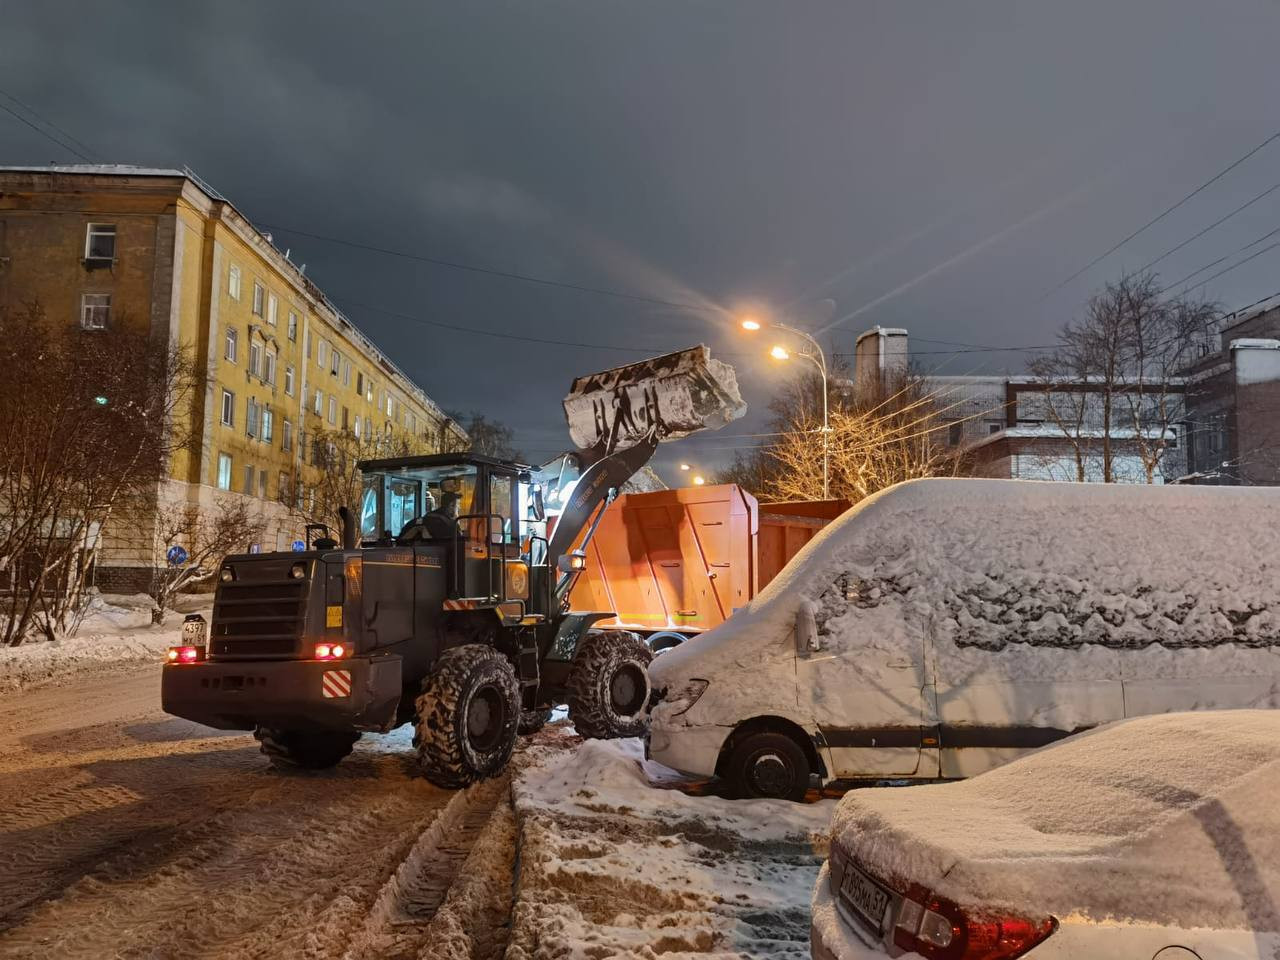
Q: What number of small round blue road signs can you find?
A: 2